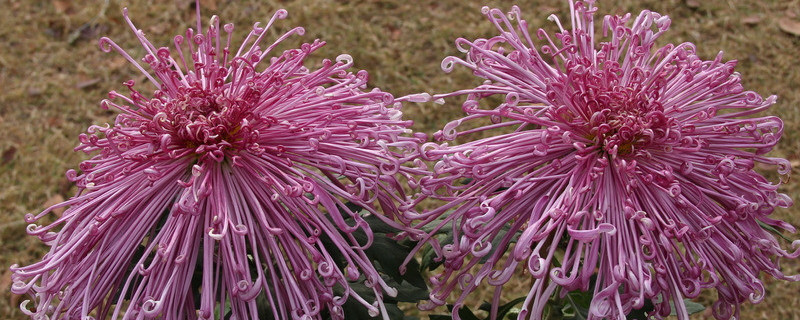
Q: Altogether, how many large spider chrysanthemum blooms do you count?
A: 2